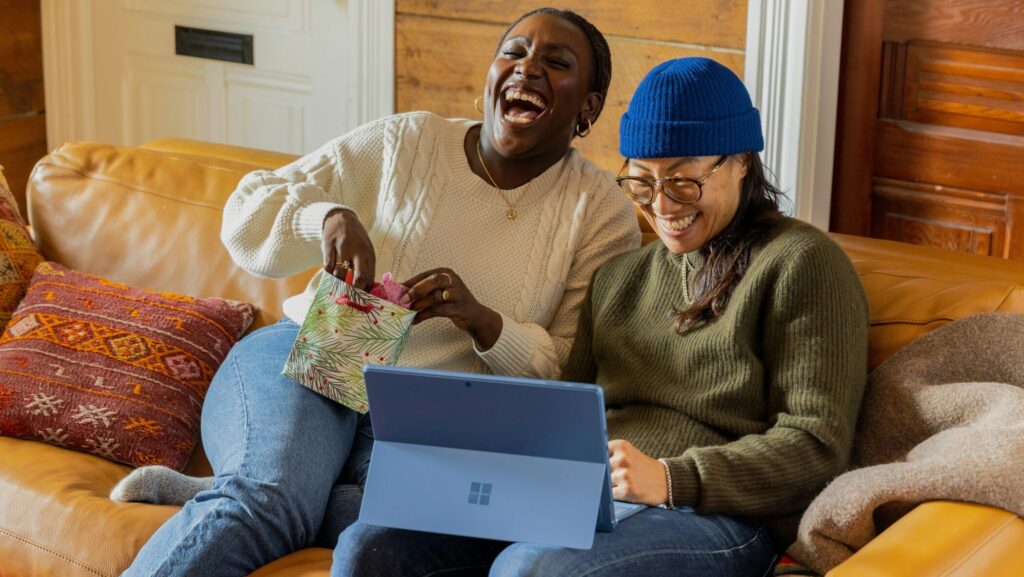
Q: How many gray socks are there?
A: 1